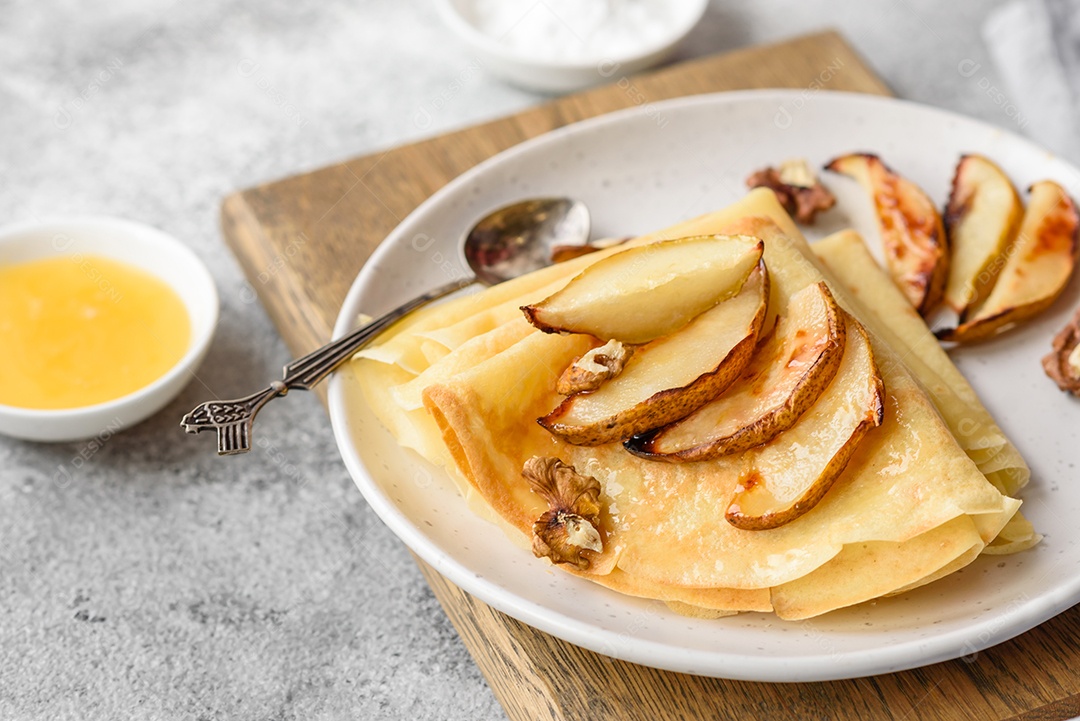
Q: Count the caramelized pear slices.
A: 7